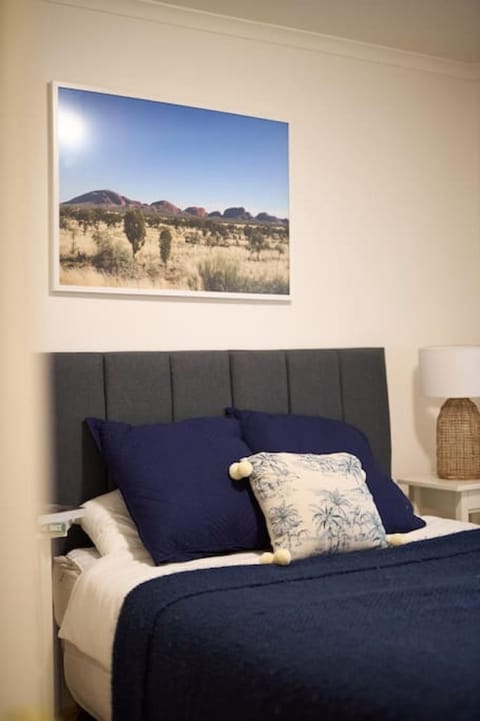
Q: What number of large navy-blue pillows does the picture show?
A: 2